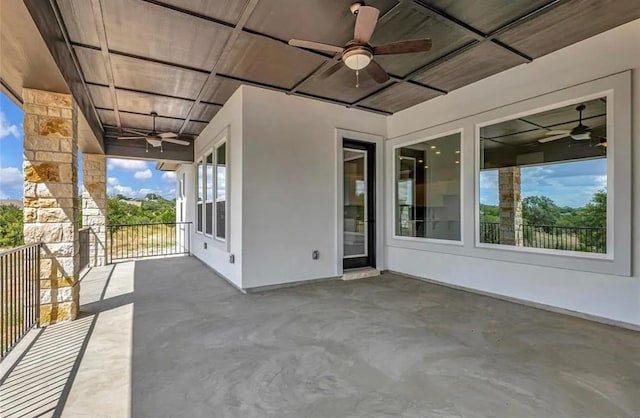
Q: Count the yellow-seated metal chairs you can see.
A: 0